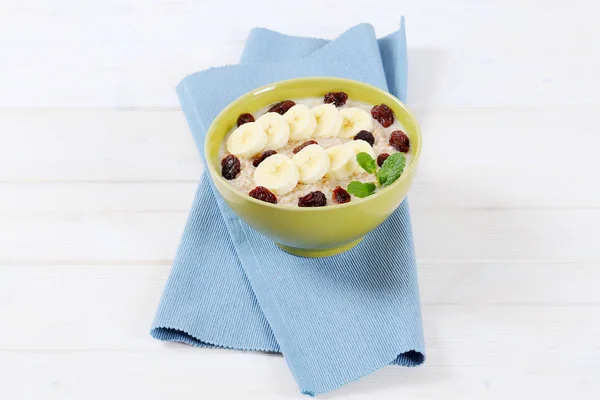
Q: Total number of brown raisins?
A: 13